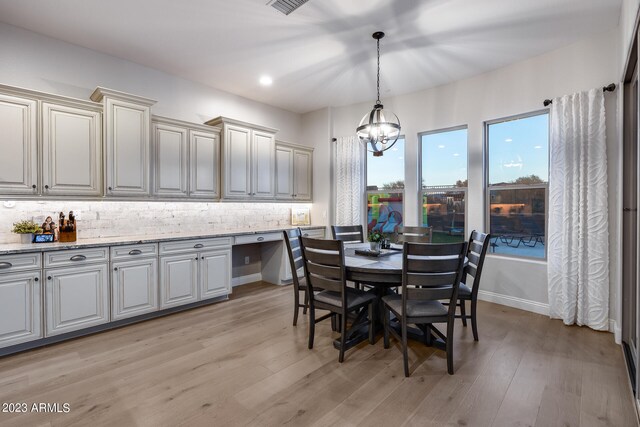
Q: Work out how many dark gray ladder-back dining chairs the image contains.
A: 6